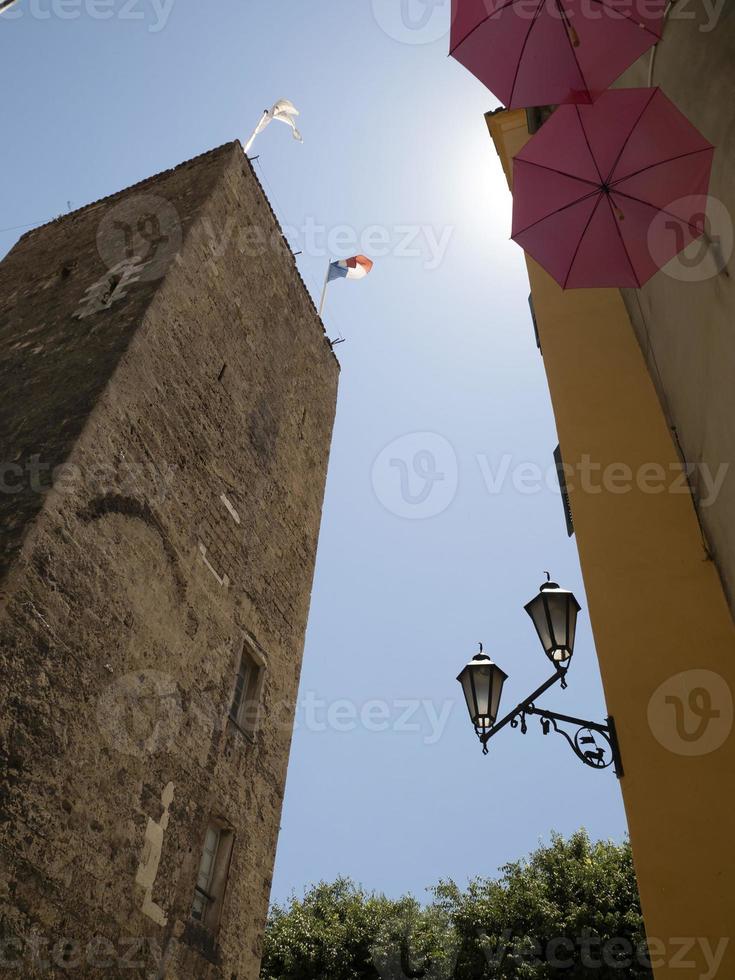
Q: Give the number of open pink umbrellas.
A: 2